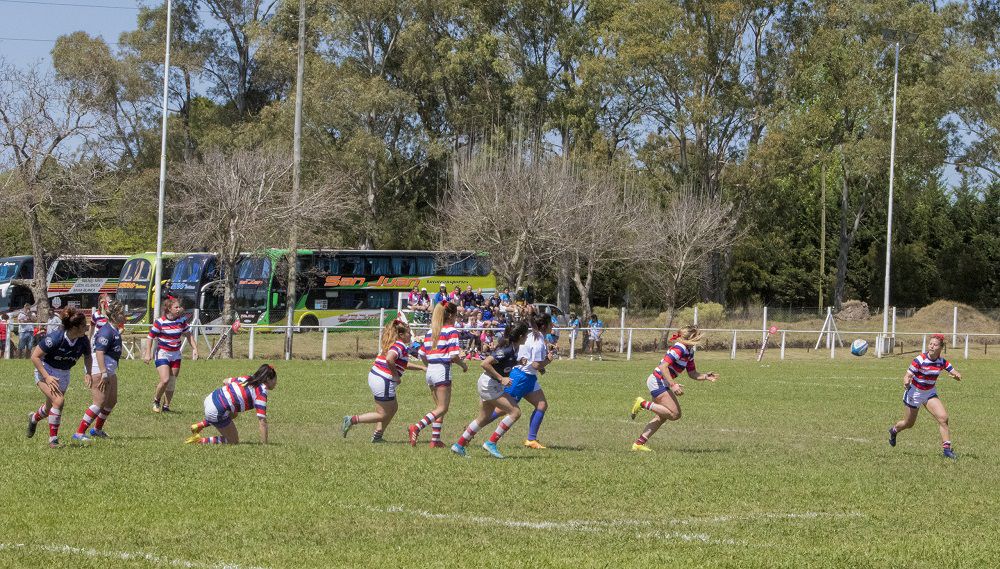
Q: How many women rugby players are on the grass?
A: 11